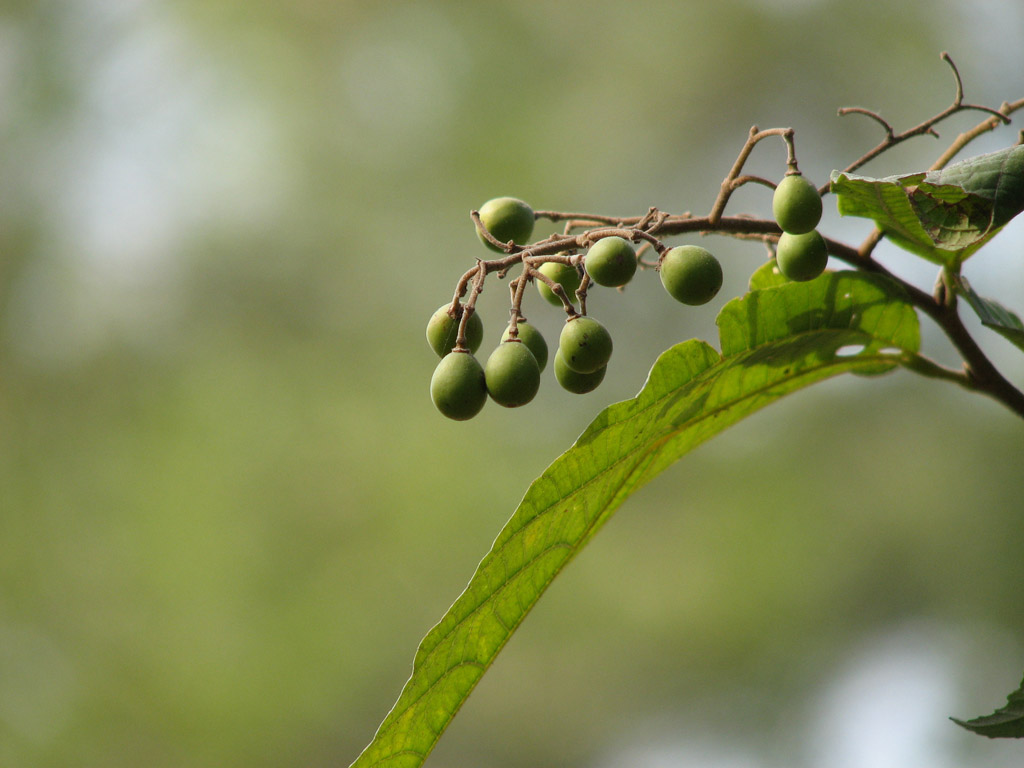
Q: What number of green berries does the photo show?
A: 12